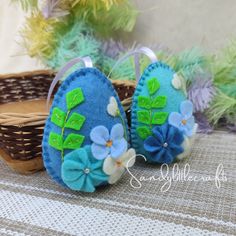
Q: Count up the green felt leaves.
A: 11